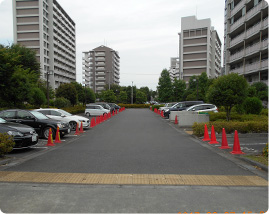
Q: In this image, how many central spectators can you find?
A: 0